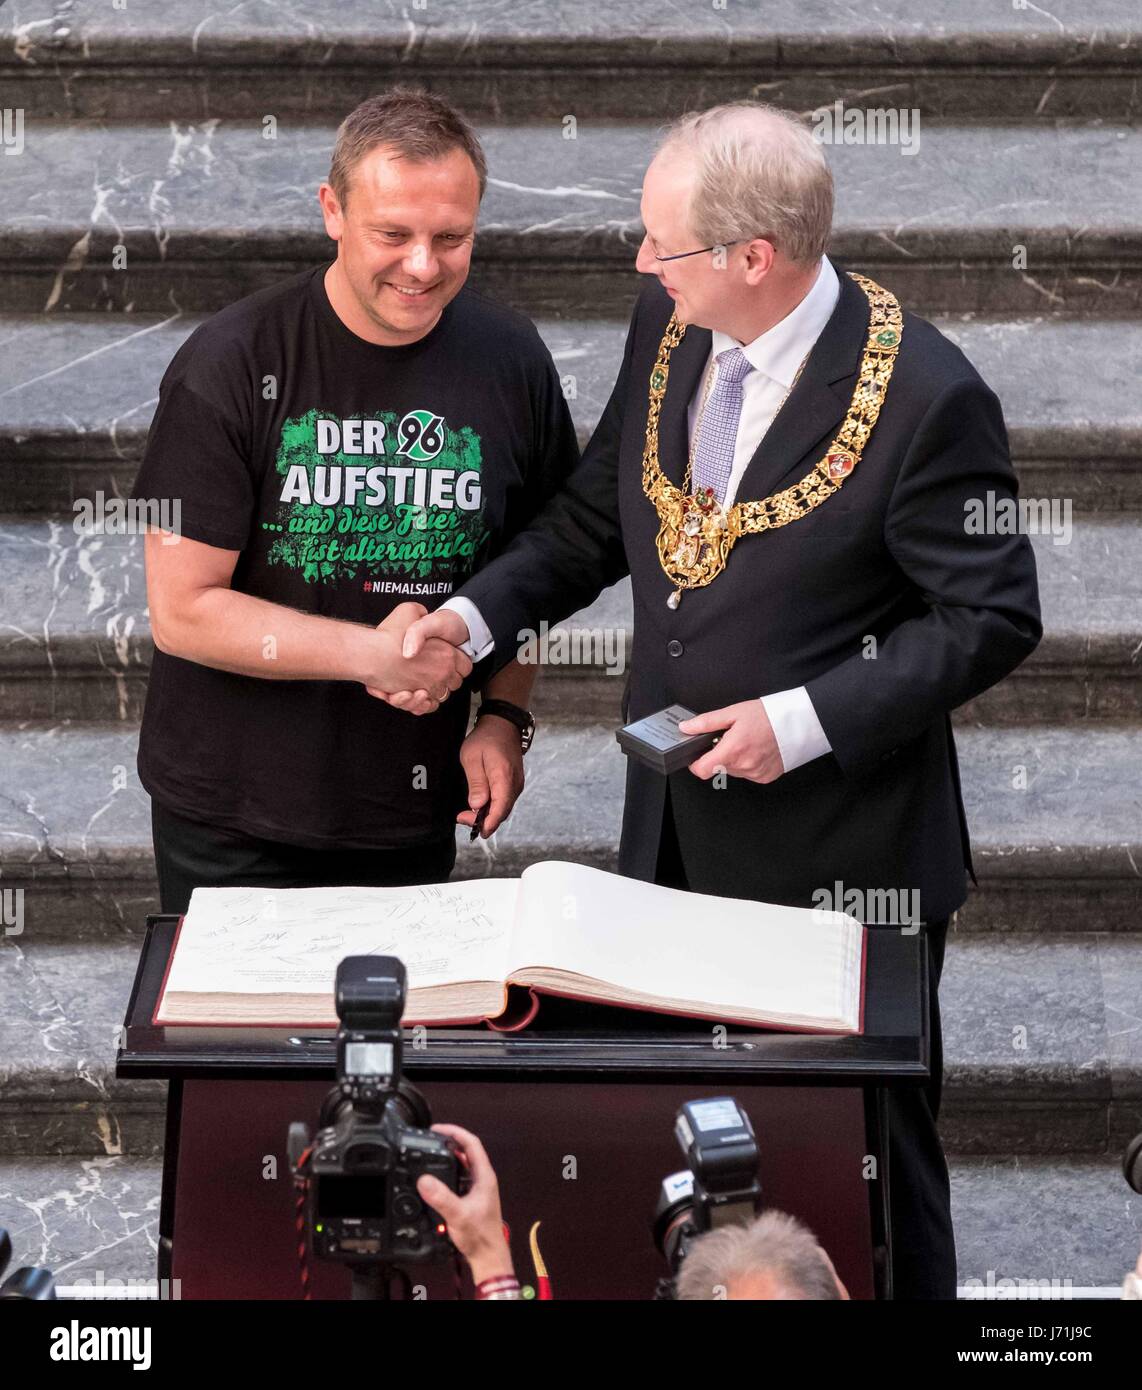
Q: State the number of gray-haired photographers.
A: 1